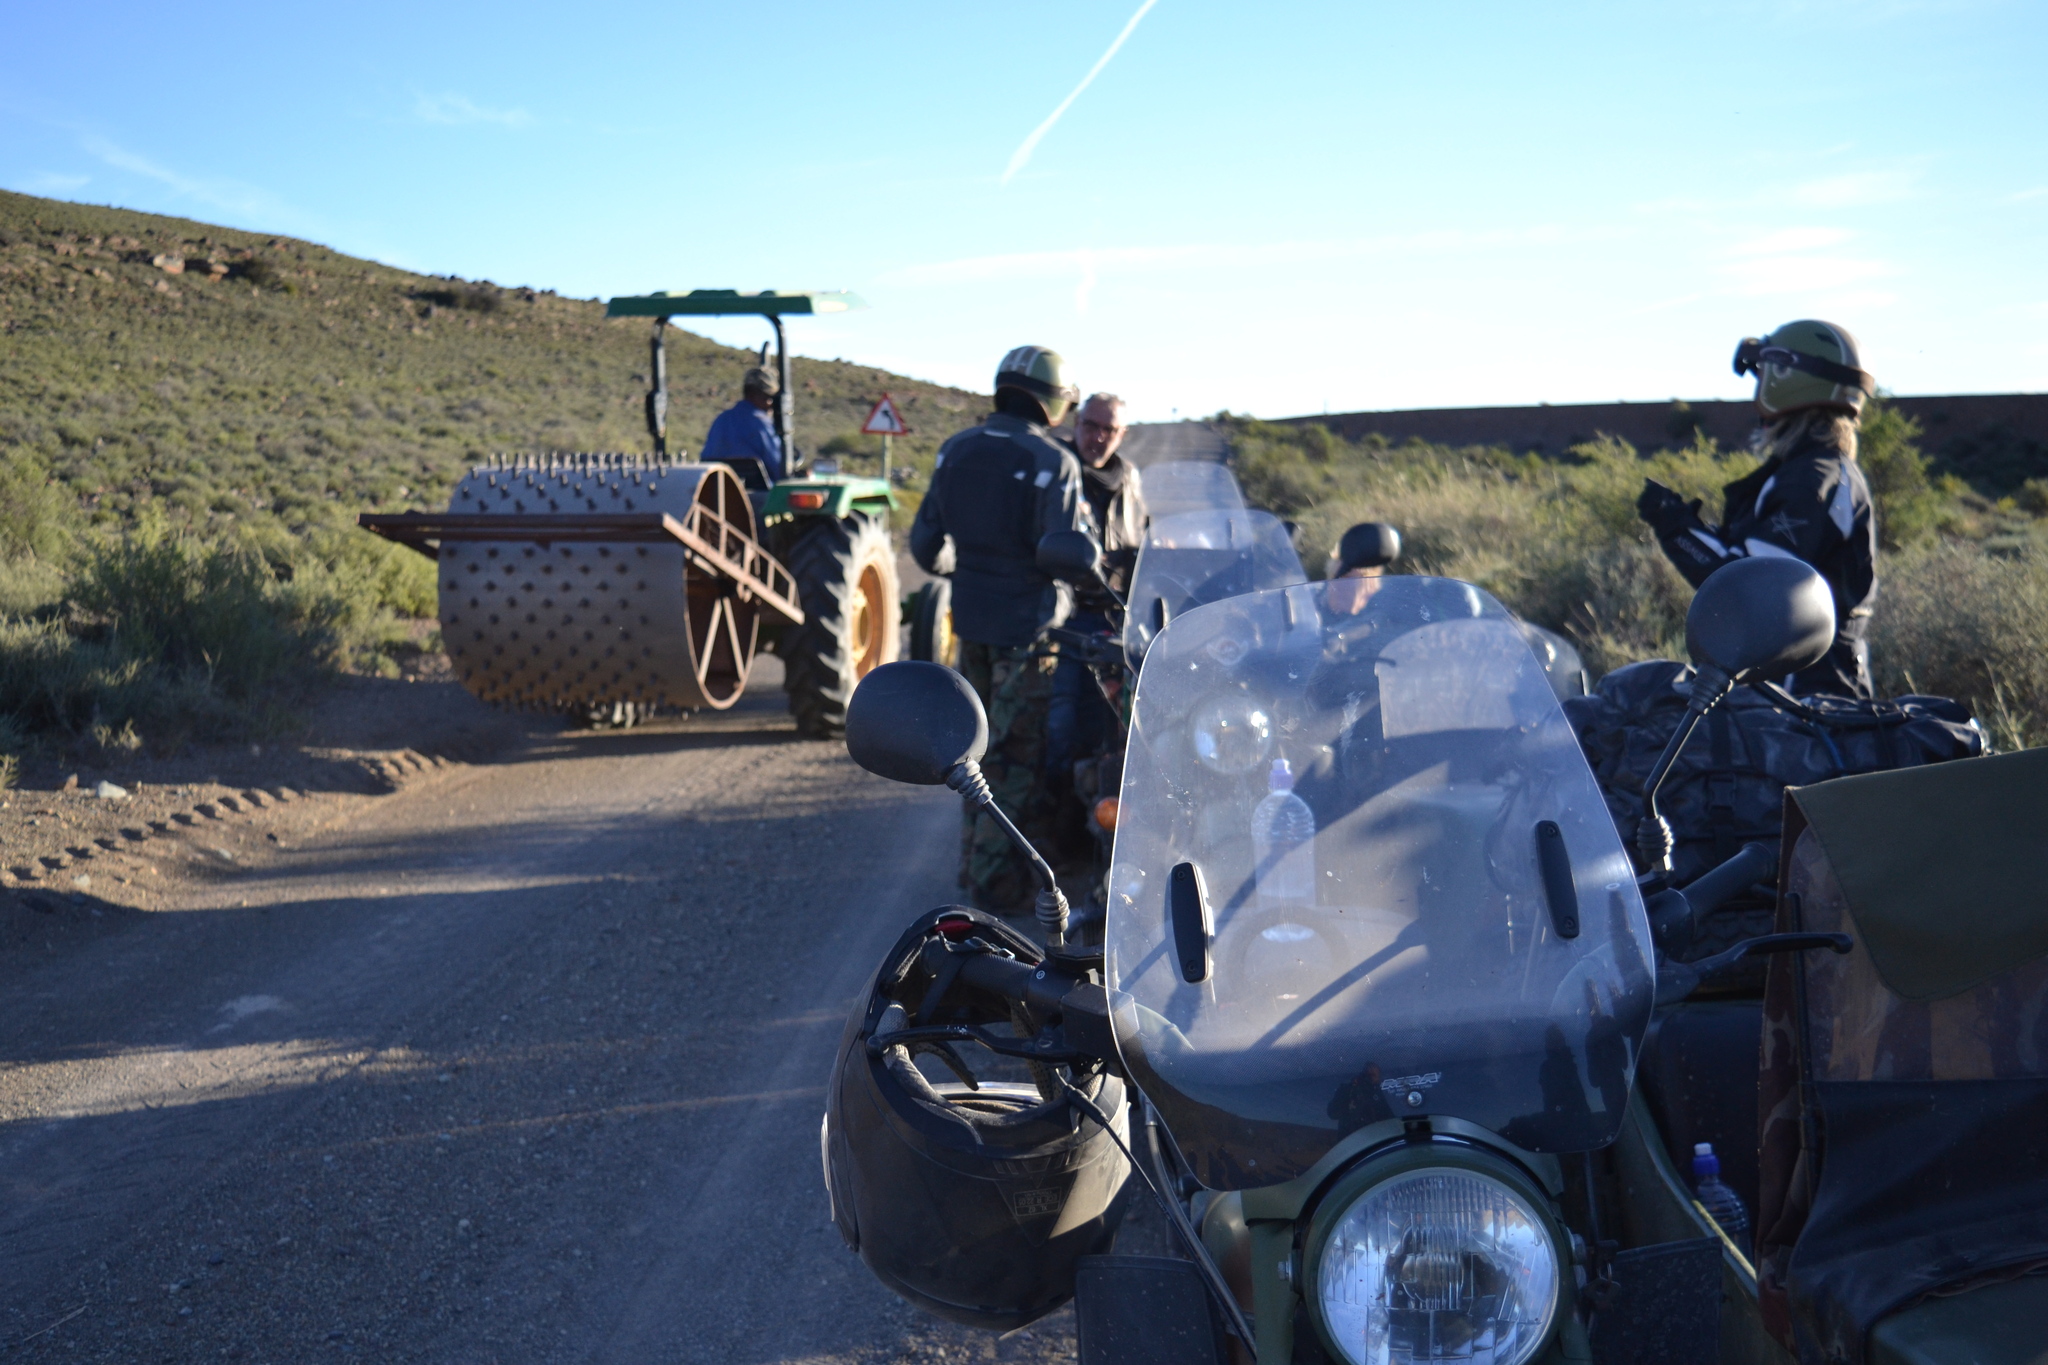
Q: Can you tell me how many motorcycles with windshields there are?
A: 3